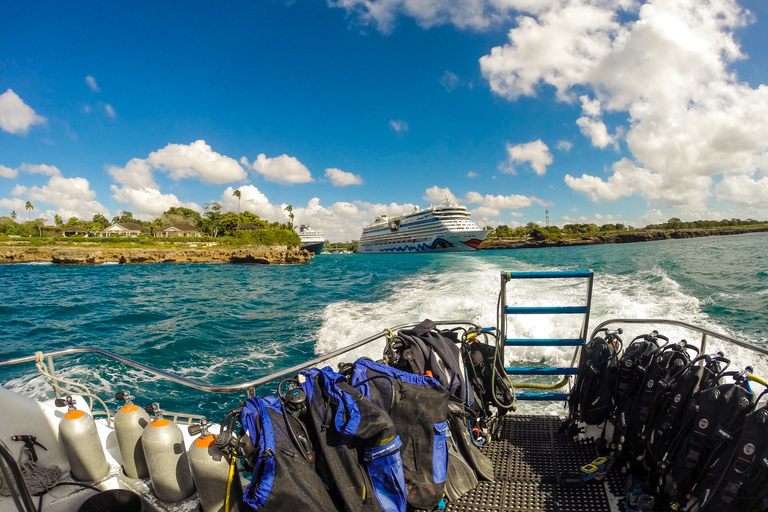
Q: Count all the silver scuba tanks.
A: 4